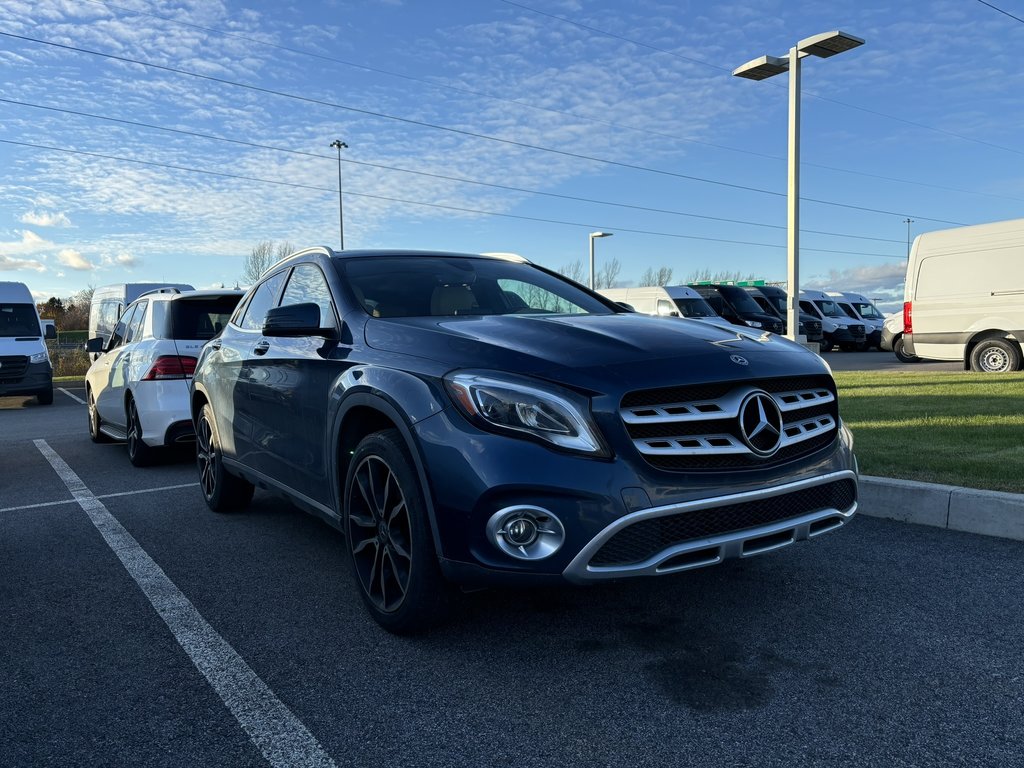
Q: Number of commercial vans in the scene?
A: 9